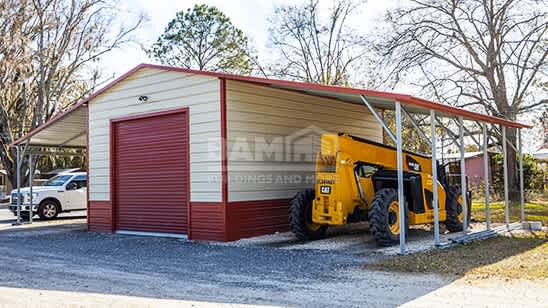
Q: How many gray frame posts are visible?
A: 8